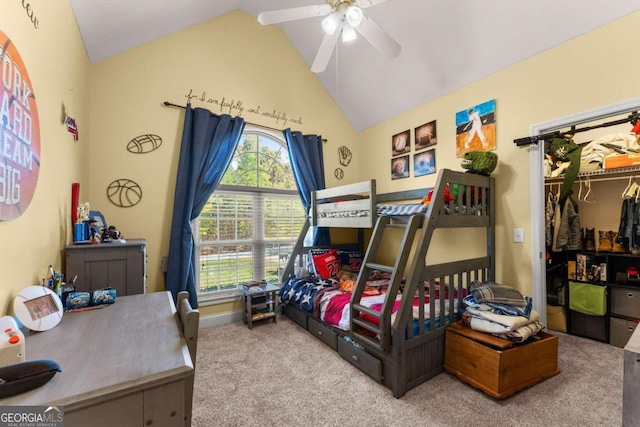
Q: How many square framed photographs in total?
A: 4